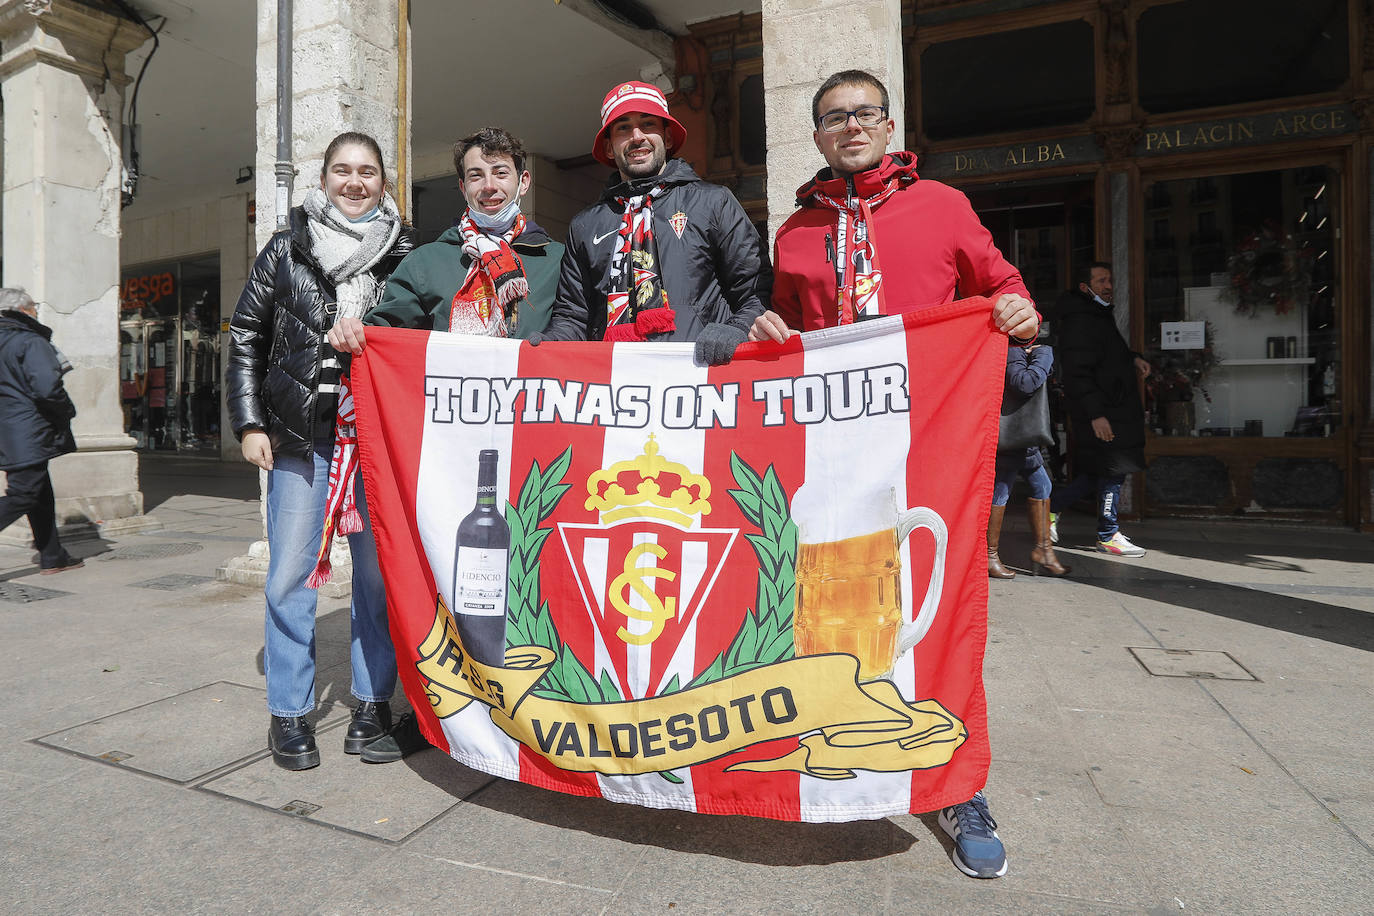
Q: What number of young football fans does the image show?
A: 4